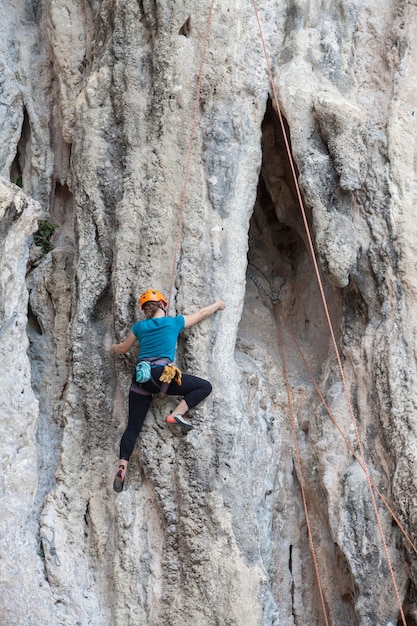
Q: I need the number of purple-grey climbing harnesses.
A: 1